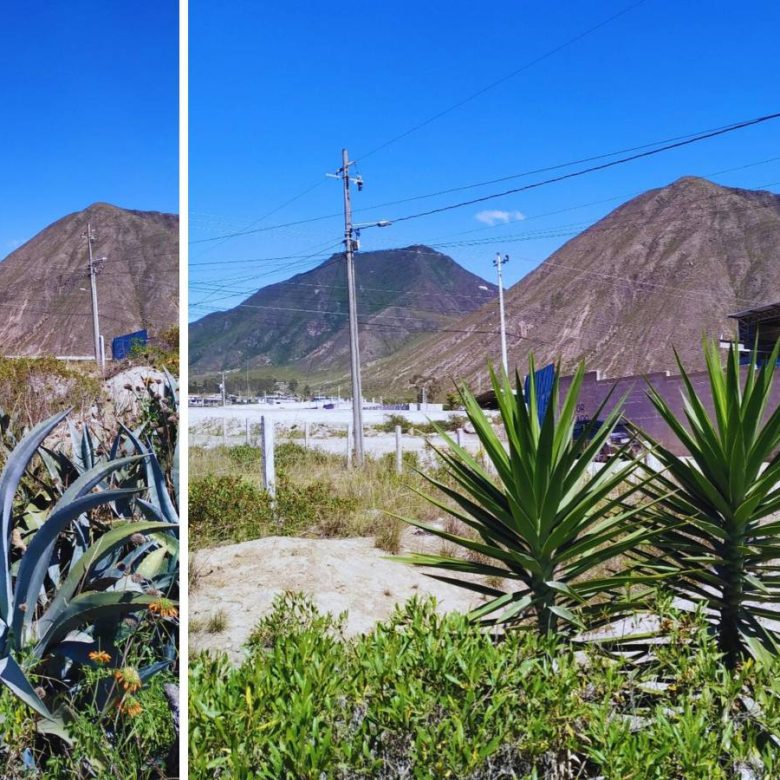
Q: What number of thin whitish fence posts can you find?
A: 7